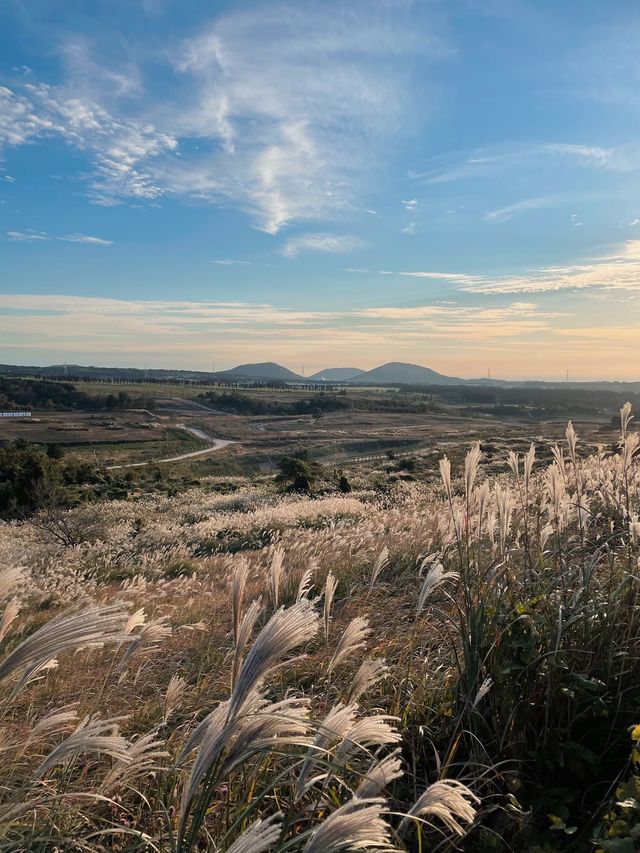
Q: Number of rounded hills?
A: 3